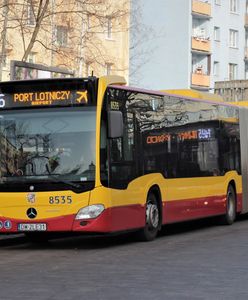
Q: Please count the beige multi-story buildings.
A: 1